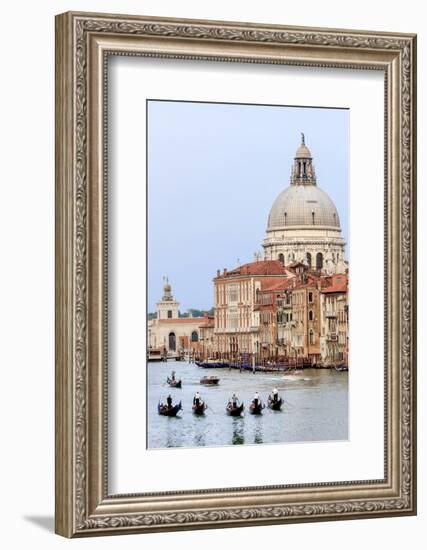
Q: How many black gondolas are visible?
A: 6